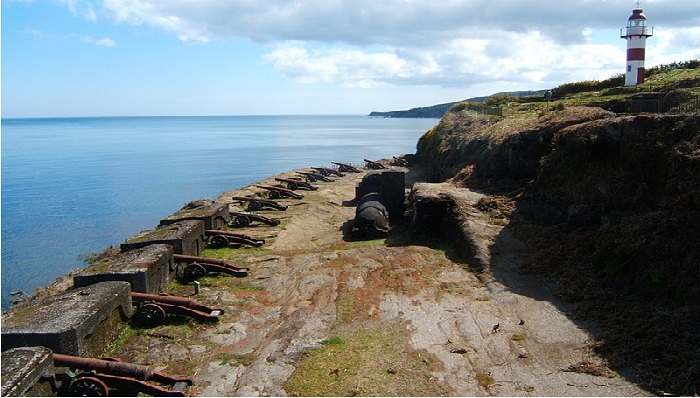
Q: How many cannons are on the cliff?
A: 13